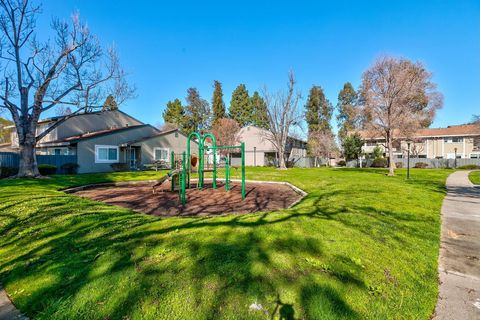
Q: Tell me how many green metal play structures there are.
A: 1